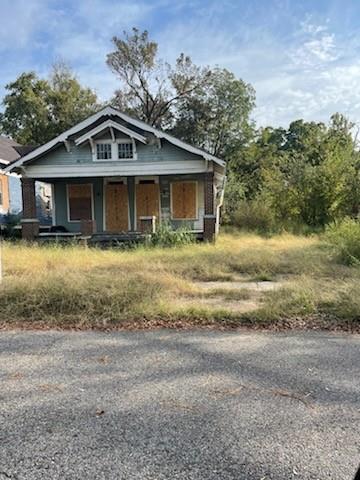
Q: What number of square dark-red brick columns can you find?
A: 2